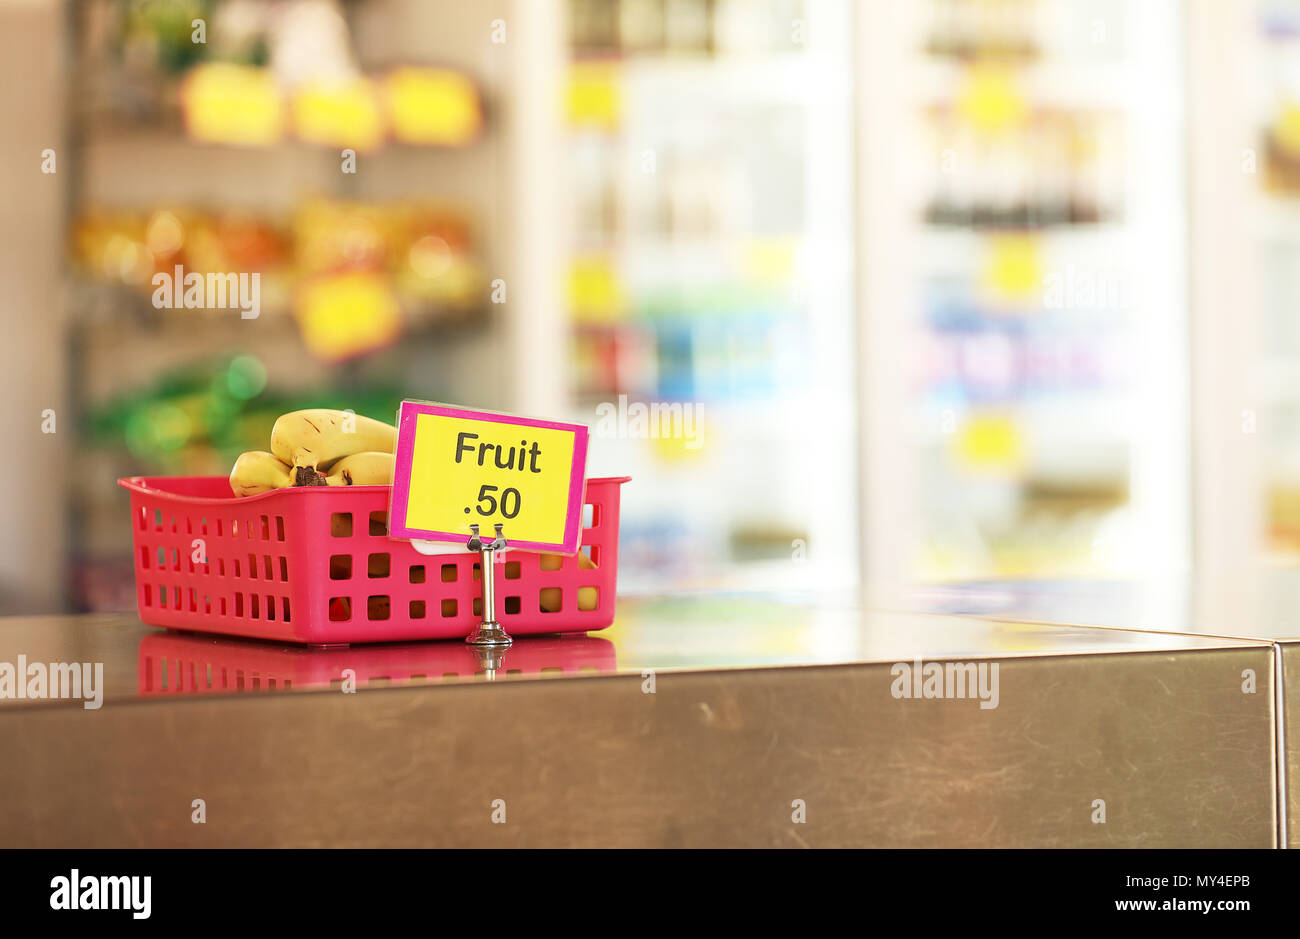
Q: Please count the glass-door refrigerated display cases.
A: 3